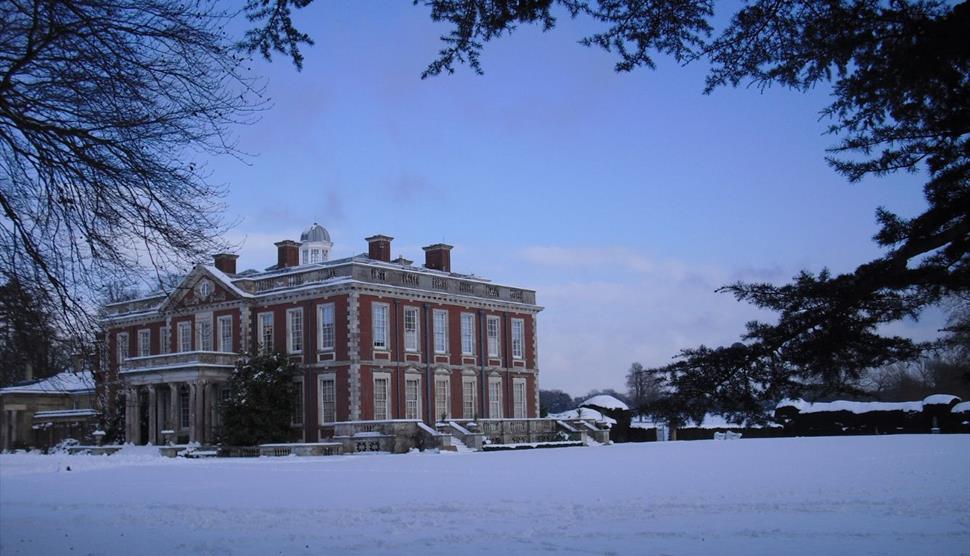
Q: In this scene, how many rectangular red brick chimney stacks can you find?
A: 4